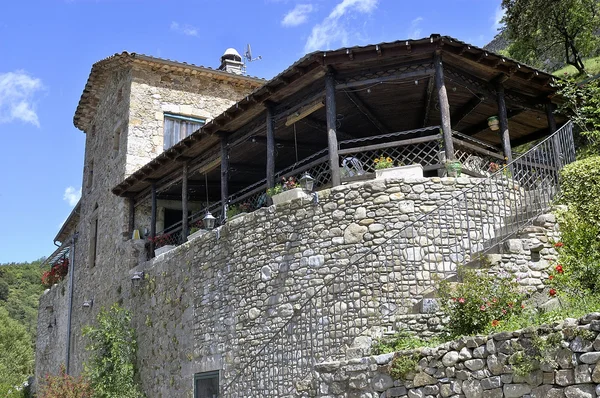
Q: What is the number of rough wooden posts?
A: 9